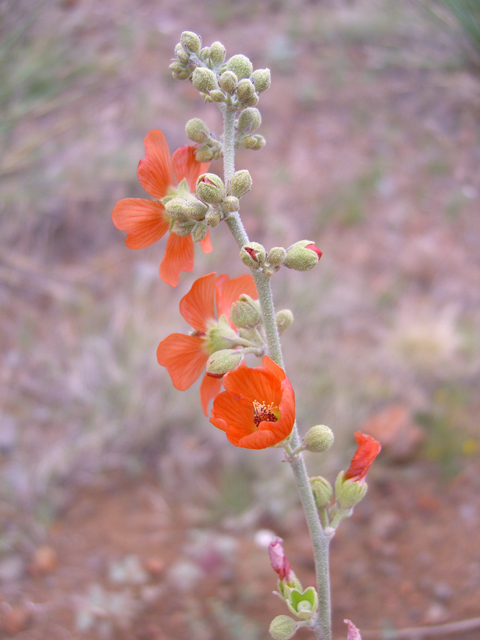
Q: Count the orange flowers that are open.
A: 3